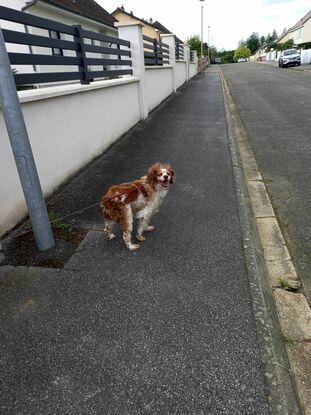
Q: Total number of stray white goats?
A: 0